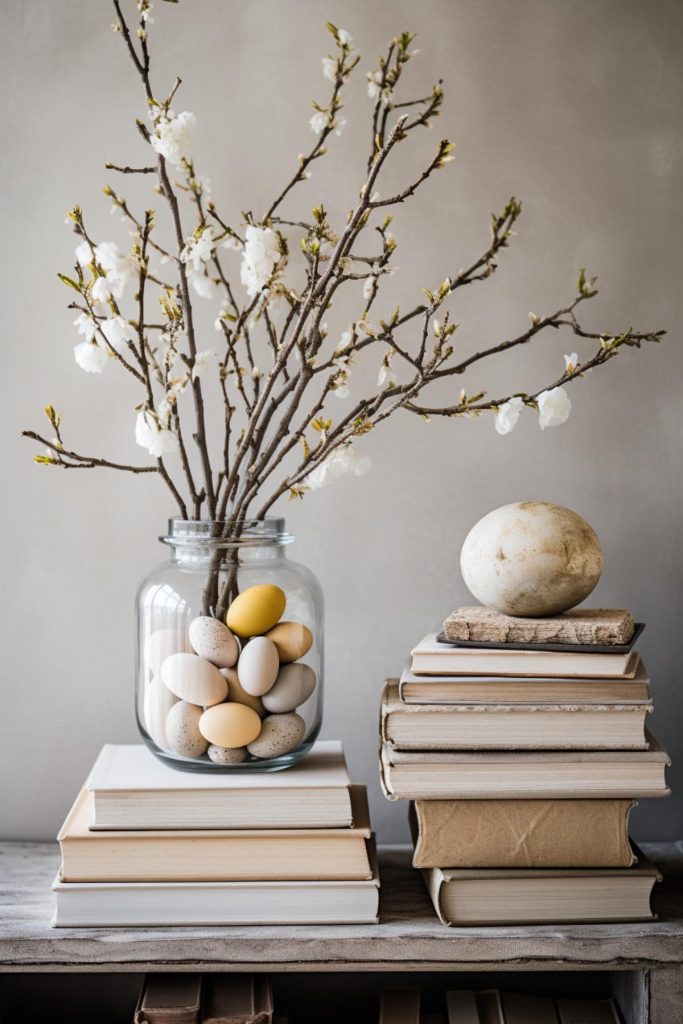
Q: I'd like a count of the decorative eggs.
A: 14